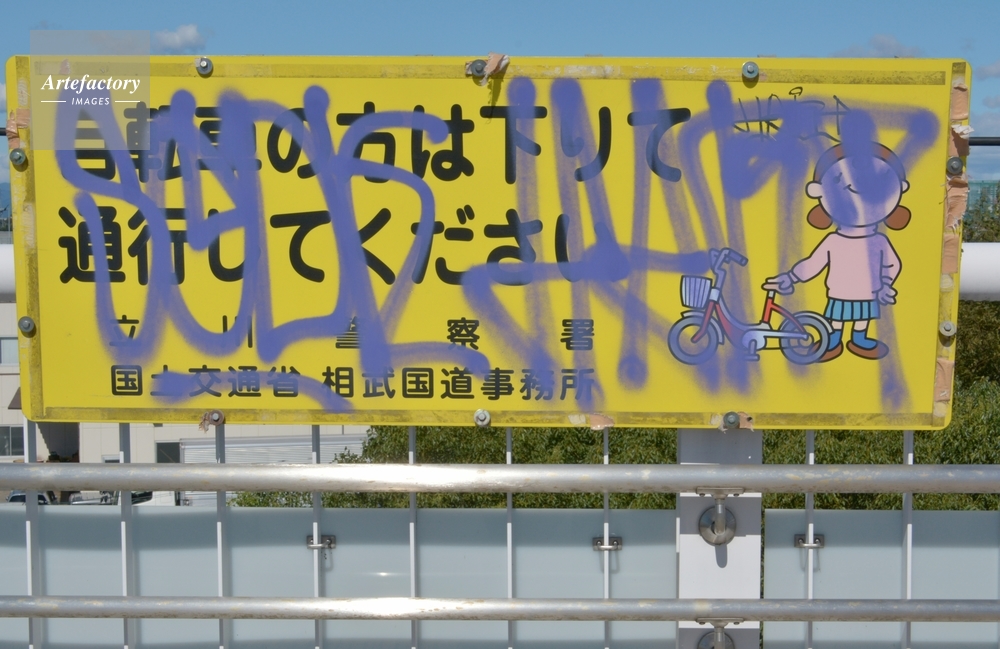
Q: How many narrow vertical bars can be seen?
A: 9